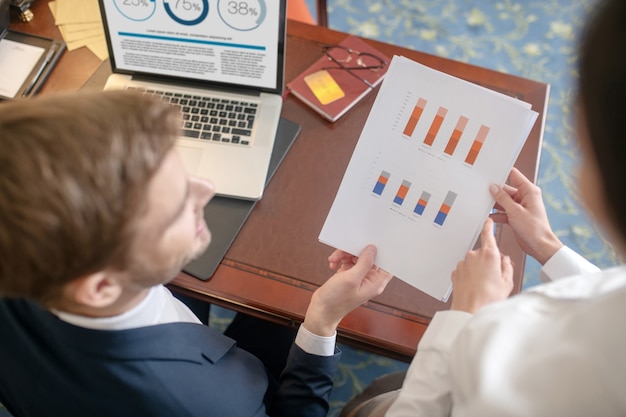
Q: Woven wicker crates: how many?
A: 0